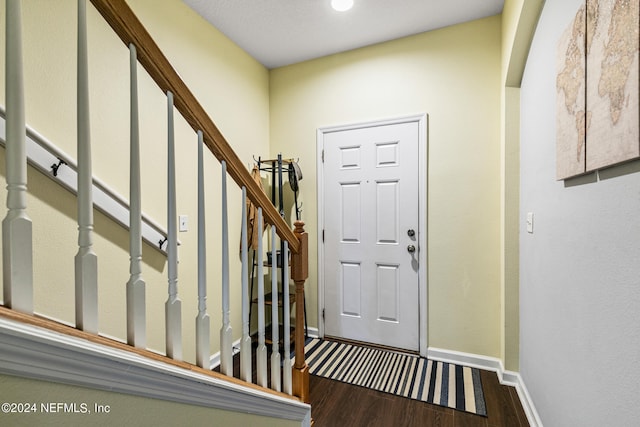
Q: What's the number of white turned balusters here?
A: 10